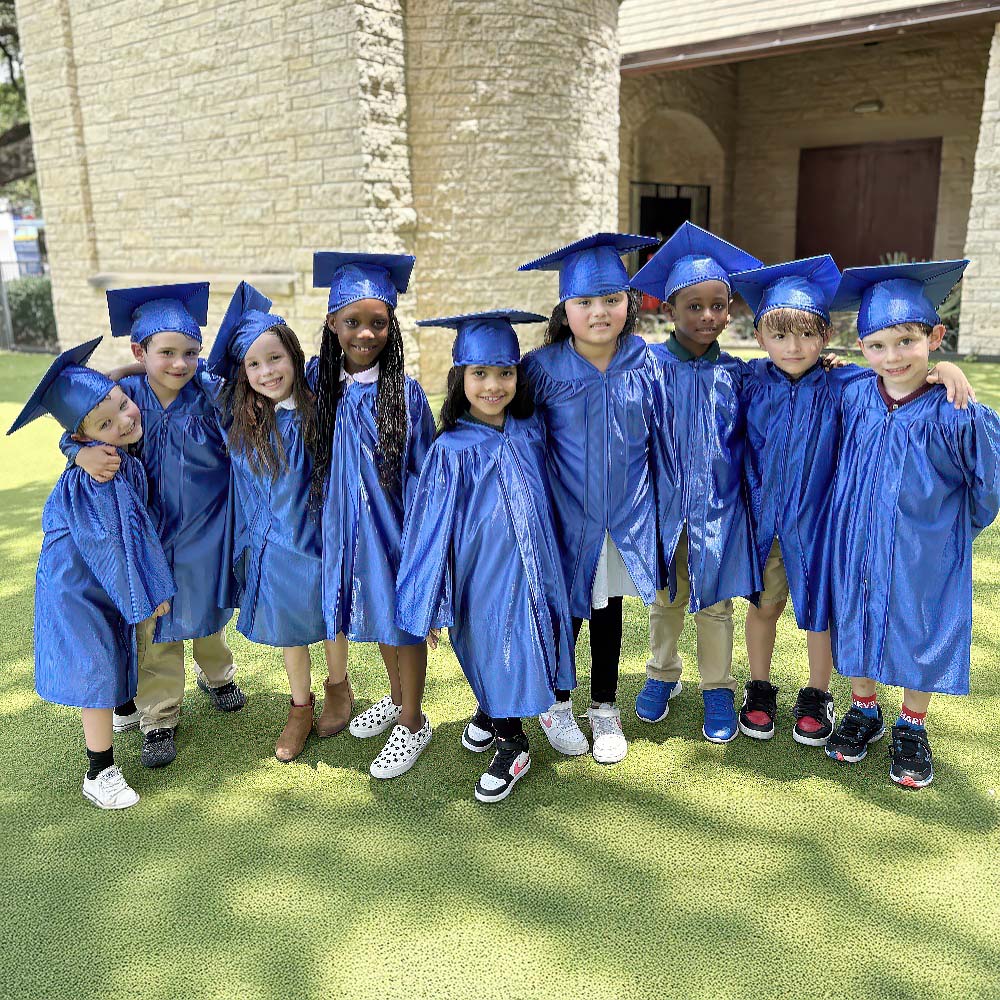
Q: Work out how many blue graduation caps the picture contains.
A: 9